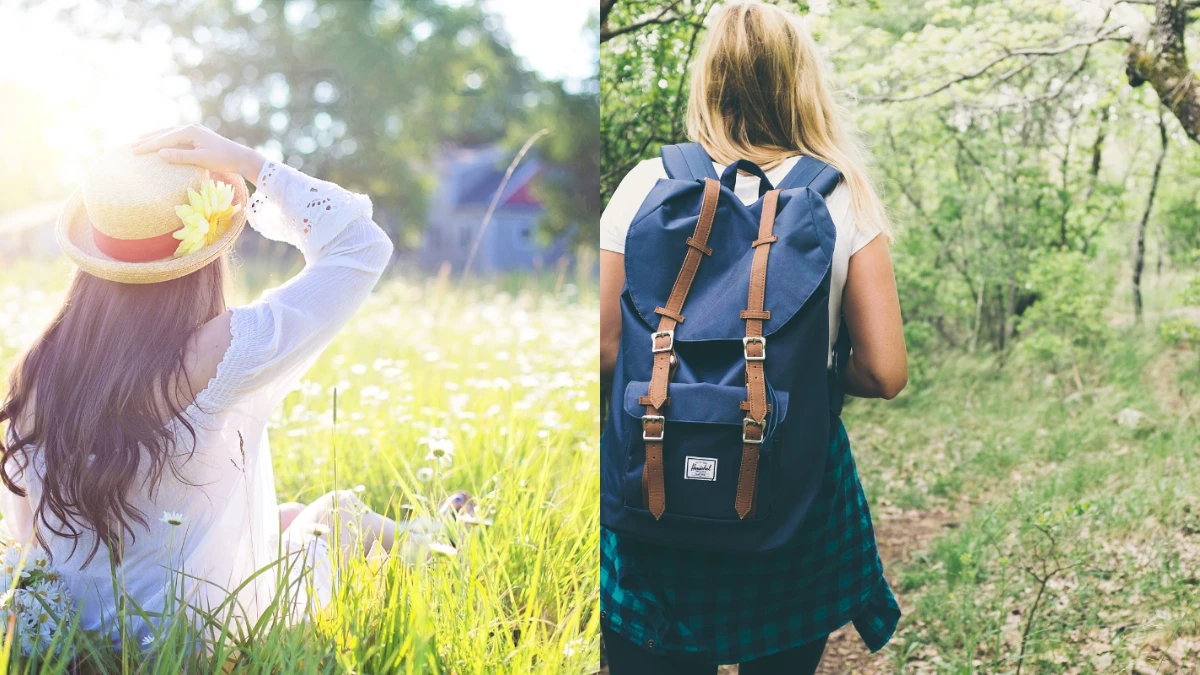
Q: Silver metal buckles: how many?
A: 4